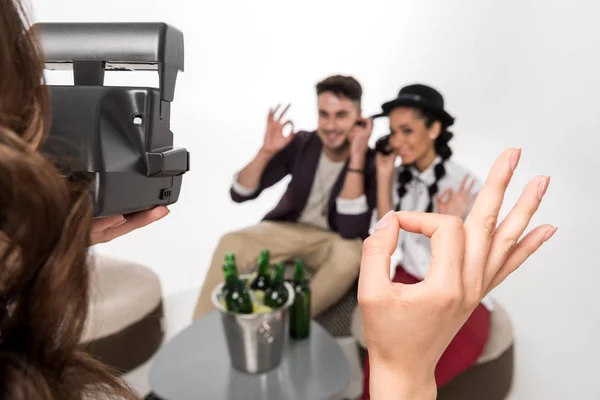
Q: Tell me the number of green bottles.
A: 5